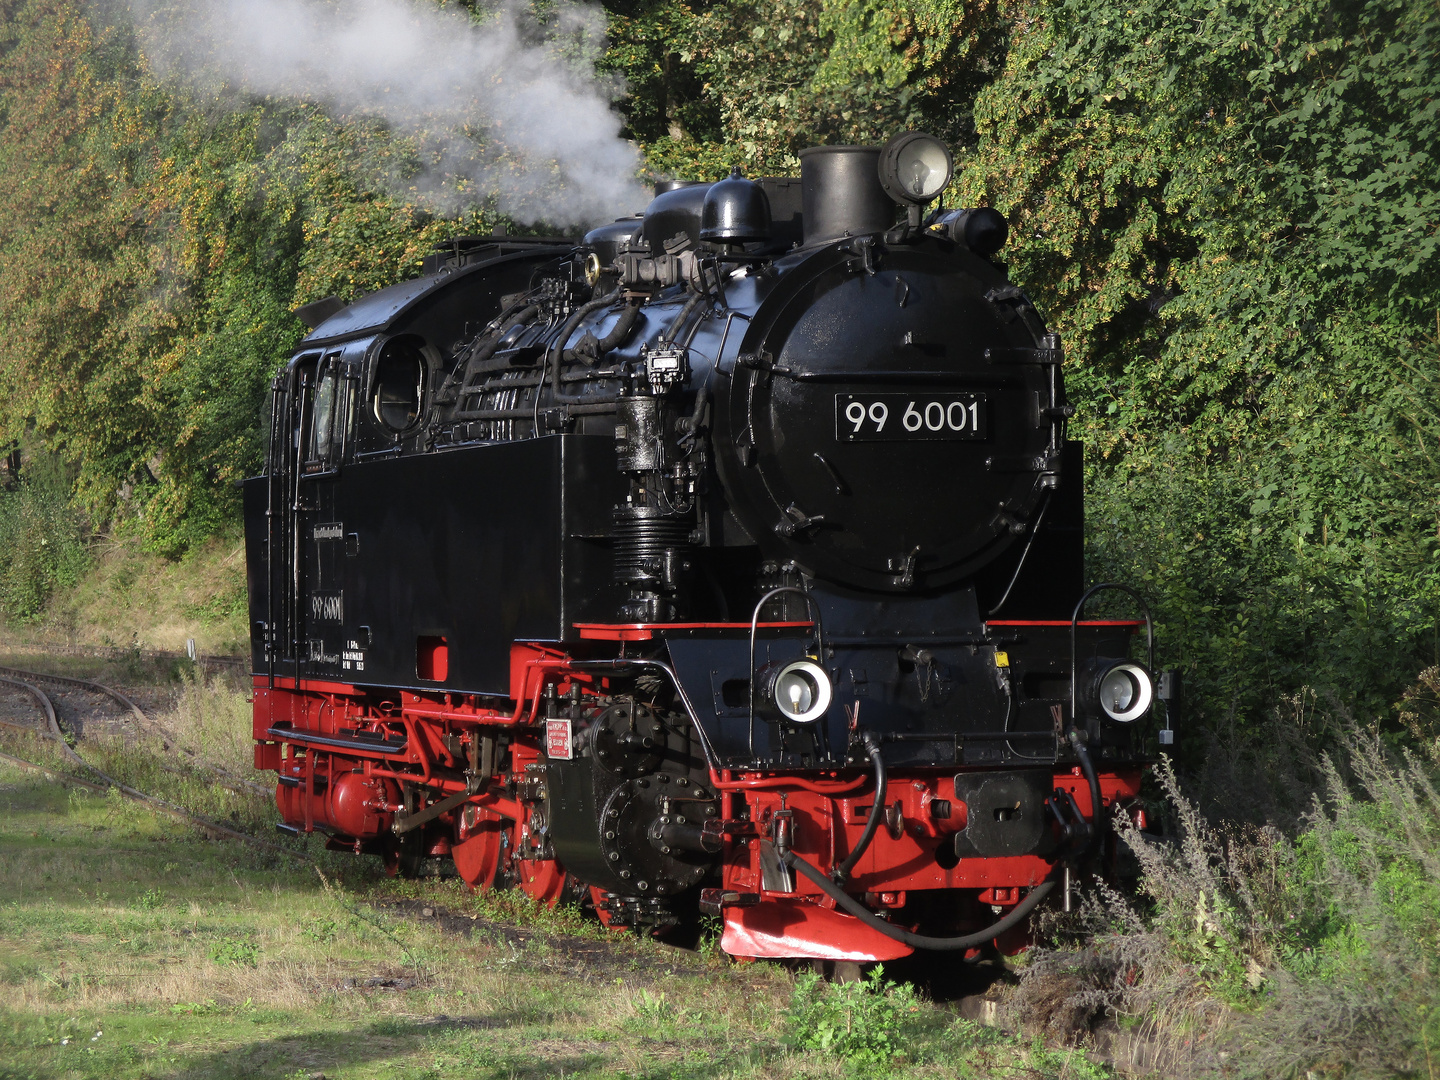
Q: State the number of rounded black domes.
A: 3